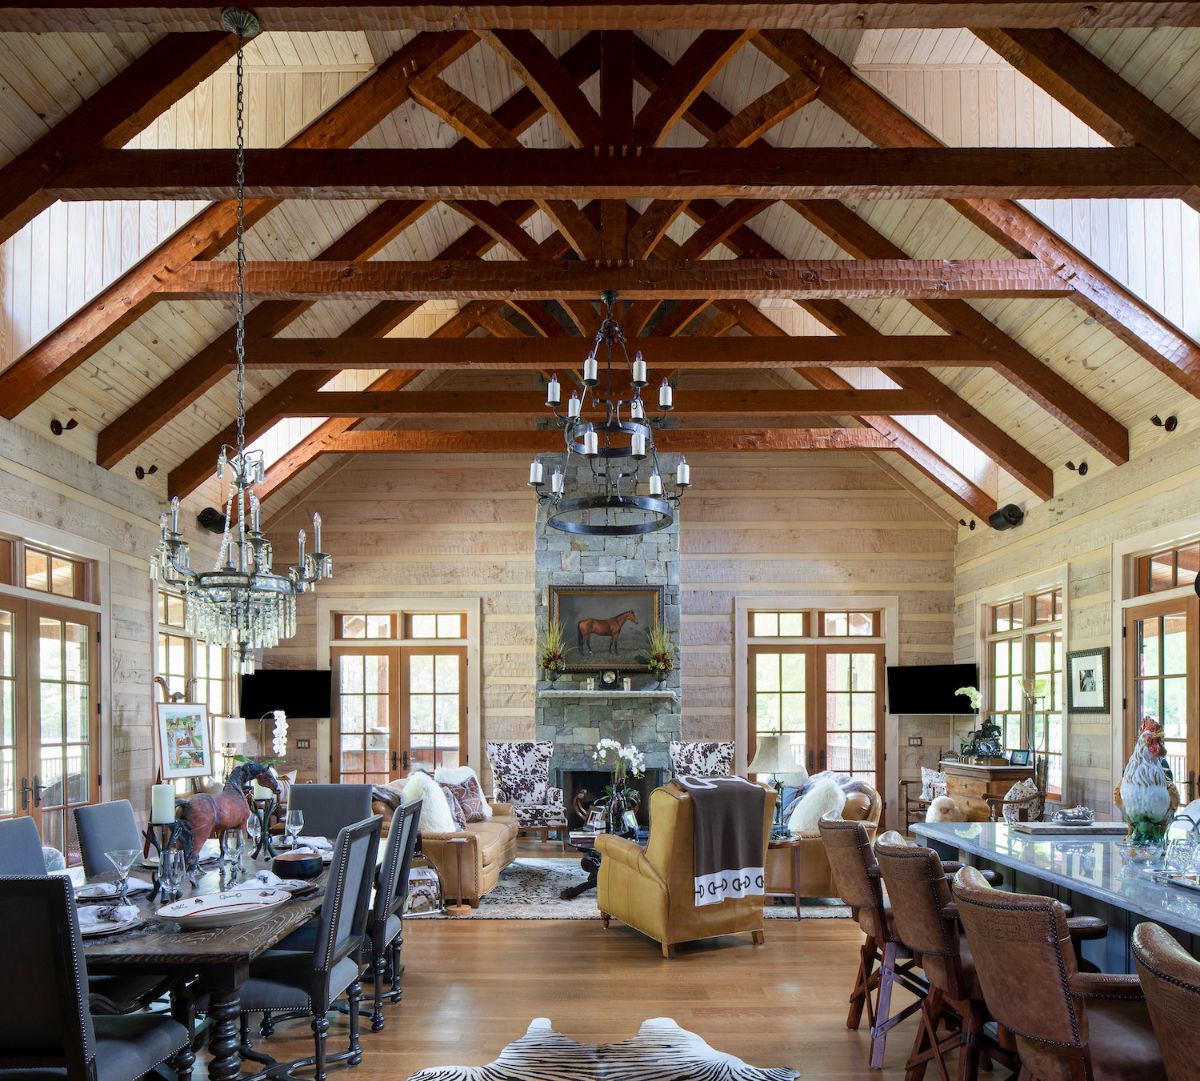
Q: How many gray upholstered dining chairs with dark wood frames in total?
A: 6